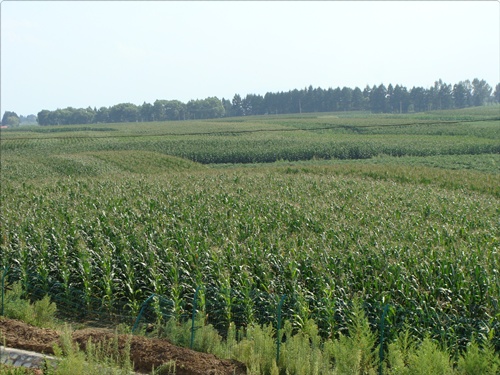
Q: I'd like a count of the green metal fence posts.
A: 5